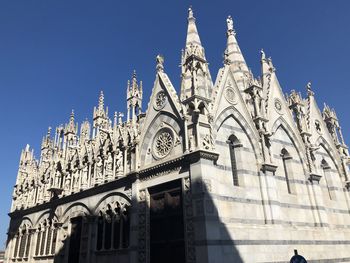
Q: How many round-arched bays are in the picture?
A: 4